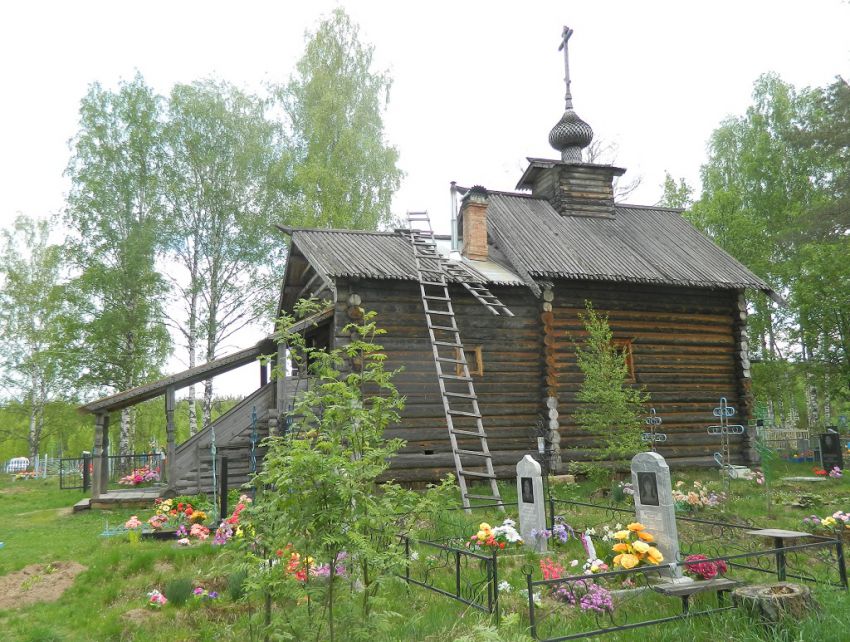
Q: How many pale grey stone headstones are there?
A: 2